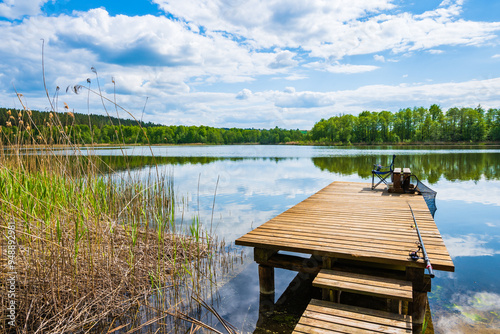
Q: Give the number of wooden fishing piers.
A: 1